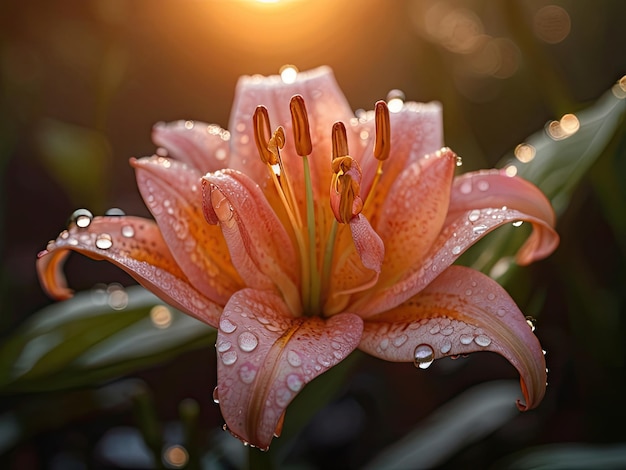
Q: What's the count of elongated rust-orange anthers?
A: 4